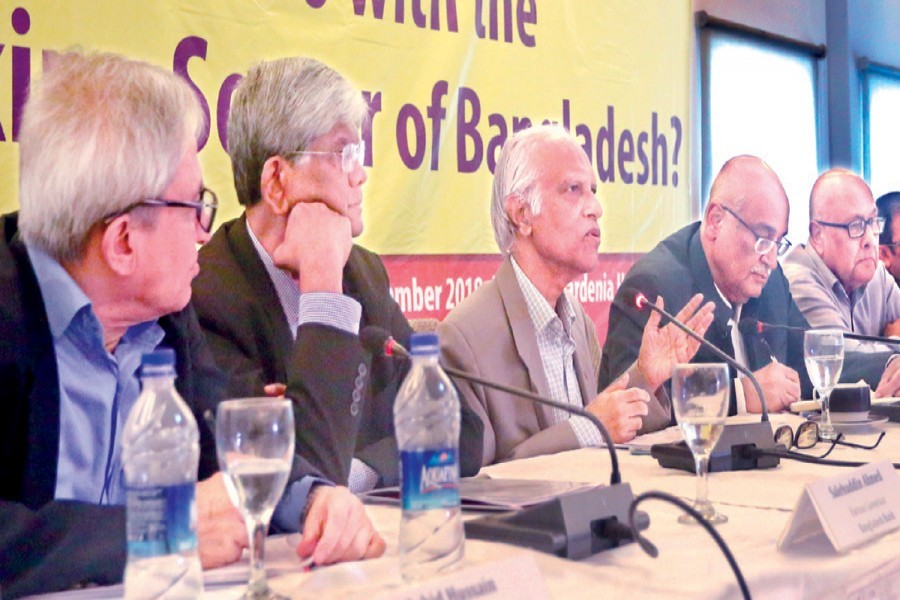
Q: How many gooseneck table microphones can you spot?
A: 3